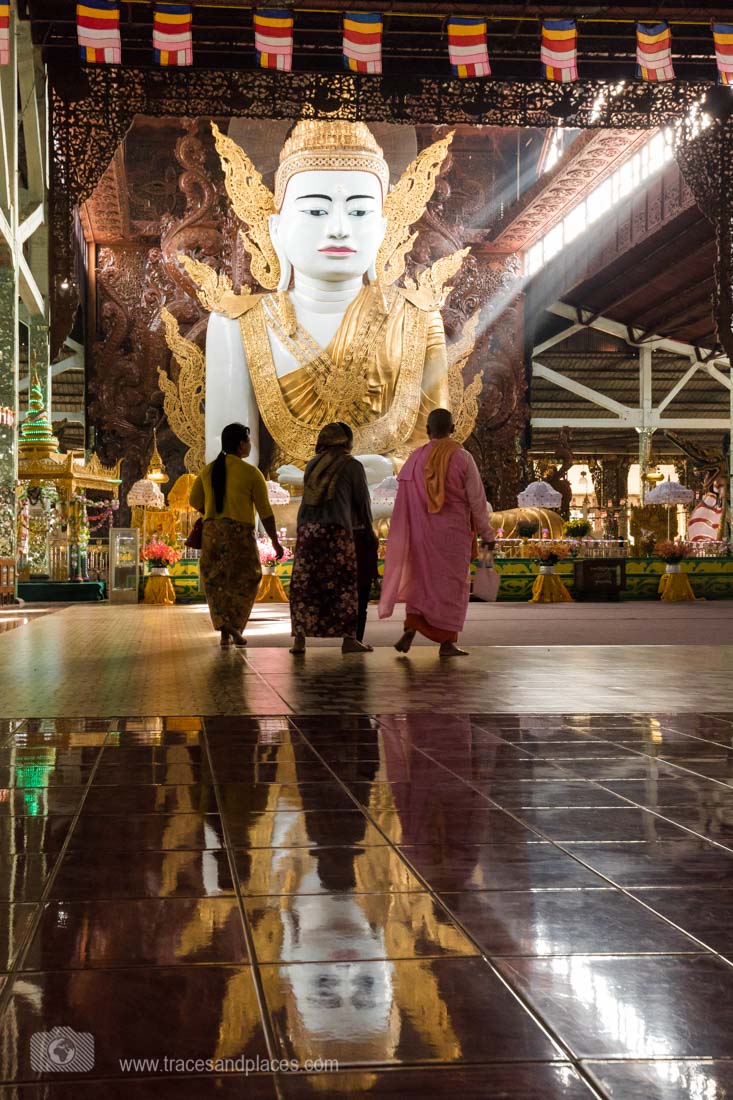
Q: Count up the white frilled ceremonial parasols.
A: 5